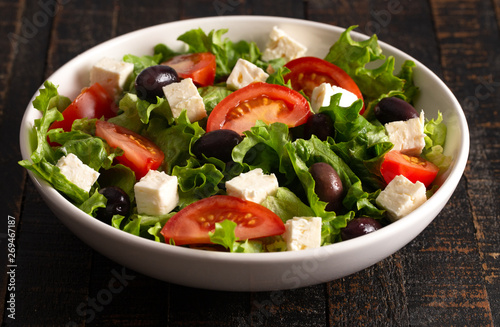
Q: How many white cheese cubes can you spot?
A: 11